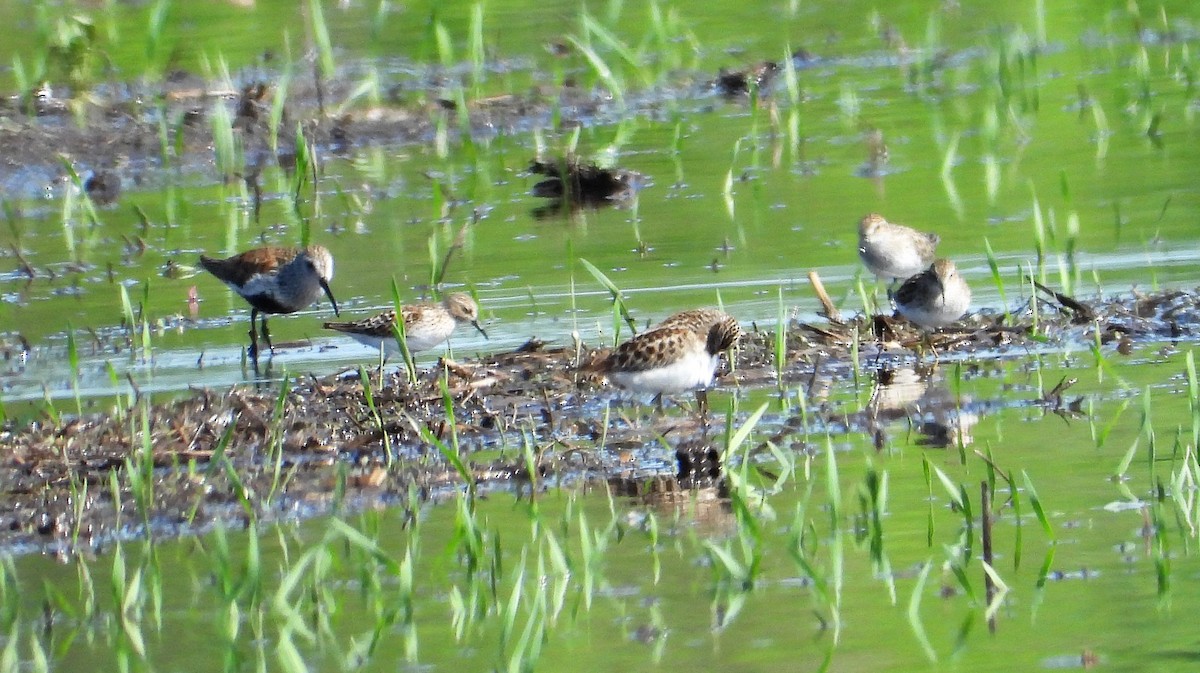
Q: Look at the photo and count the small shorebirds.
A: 5